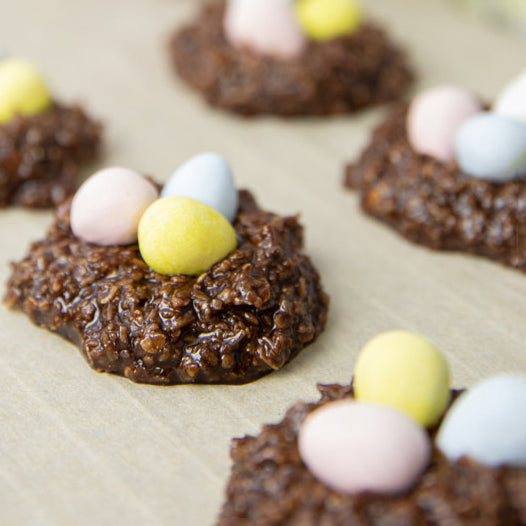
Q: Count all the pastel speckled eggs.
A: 12